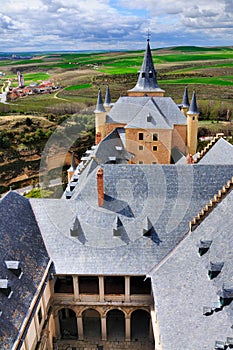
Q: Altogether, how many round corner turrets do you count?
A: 4